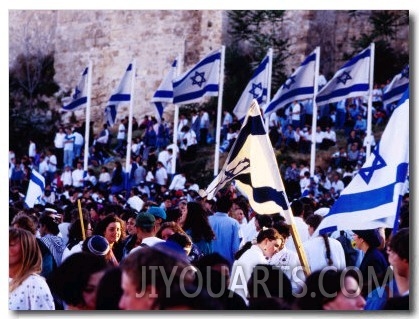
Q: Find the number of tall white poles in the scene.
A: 7